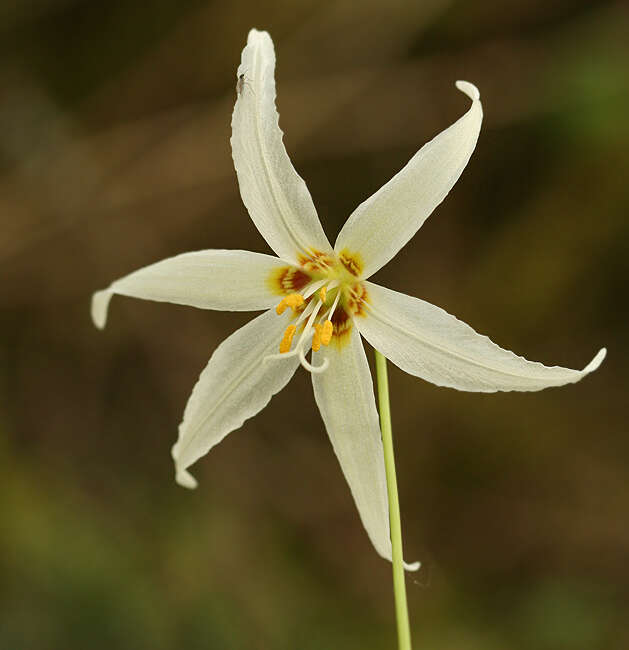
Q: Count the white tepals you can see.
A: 6